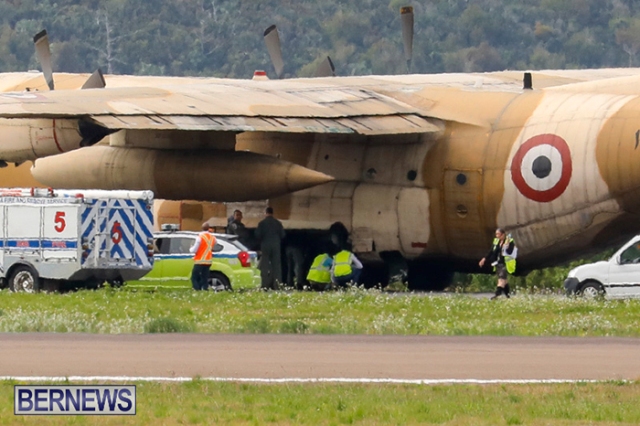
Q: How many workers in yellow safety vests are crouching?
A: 2